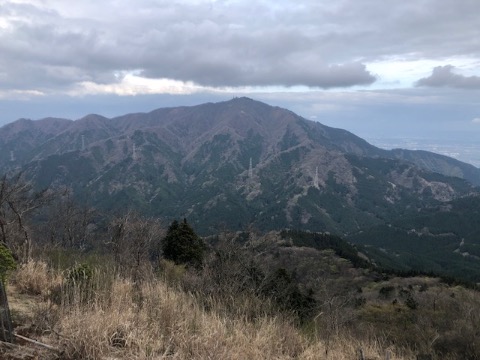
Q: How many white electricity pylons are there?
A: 5